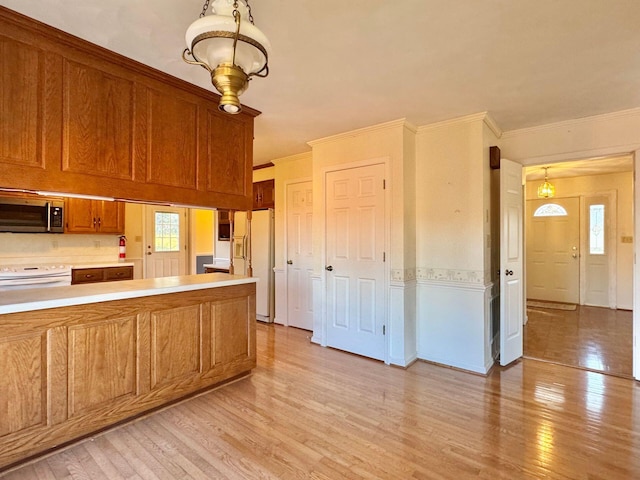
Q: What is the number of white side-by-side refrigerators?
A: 1